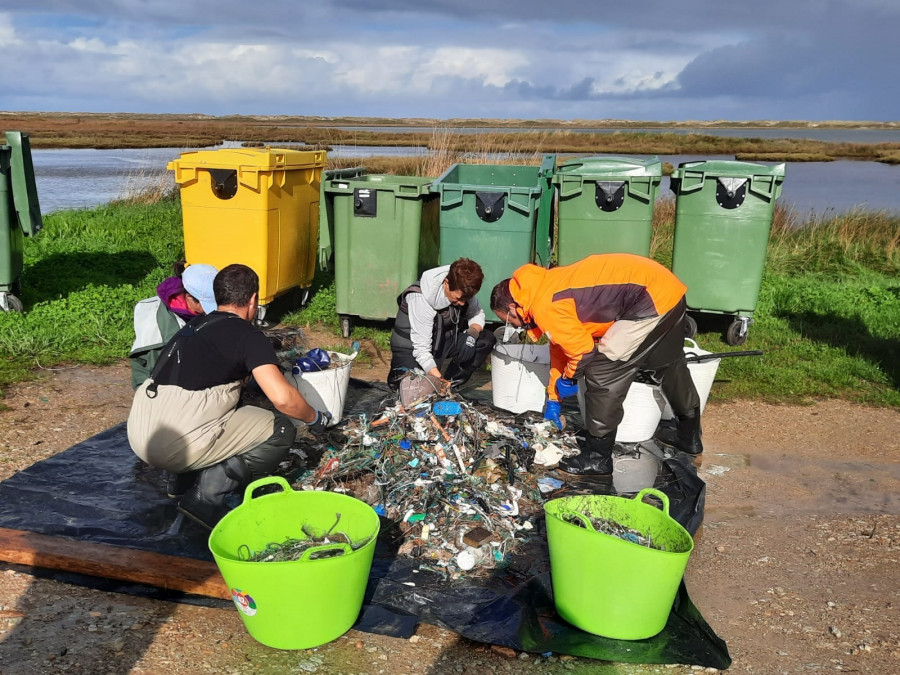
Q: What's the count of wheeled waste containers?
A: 6